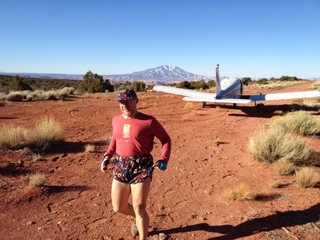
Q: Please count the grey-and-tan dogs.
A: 0